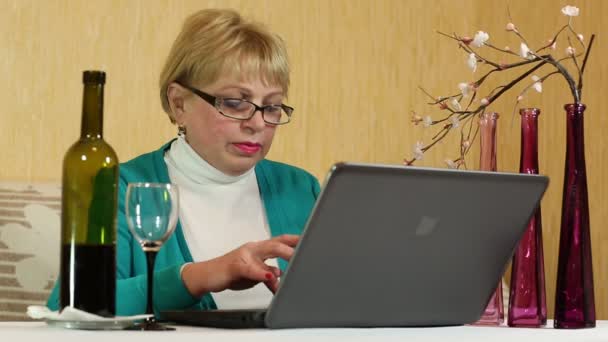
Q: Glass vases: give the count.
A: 3